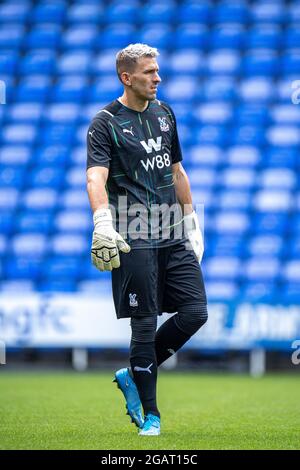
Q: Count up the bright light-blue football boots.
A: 2